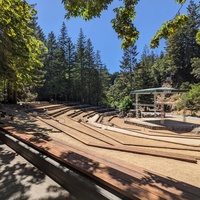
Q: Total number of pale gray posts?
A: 4